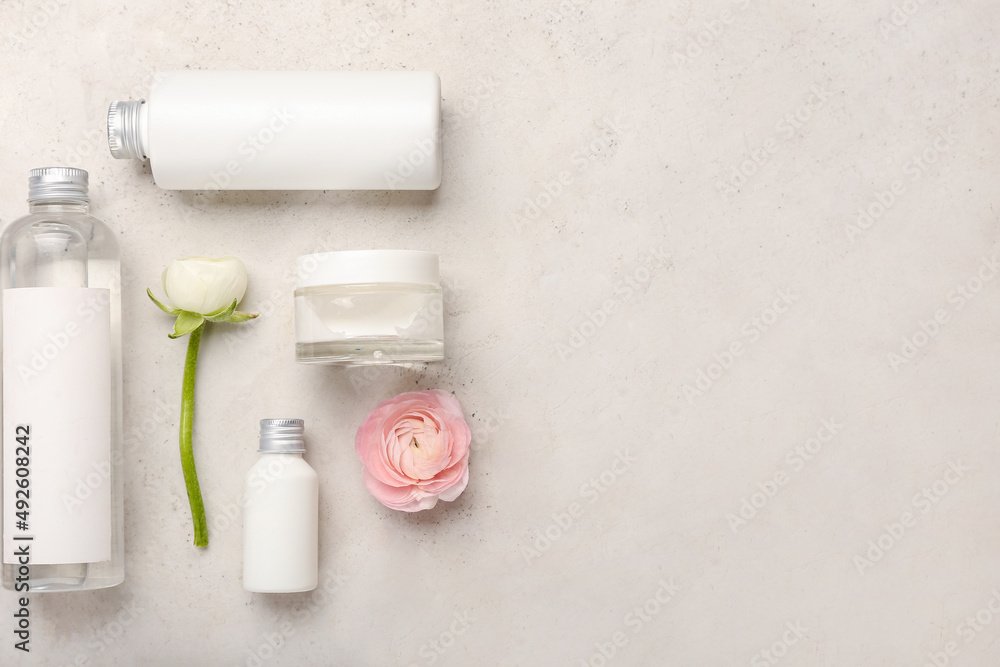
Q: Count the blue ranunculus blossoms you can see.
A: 0